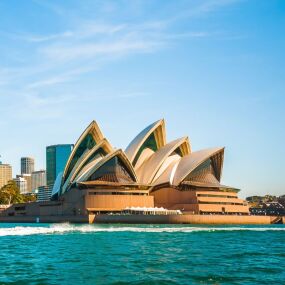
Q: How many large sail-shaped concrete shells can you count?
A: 6